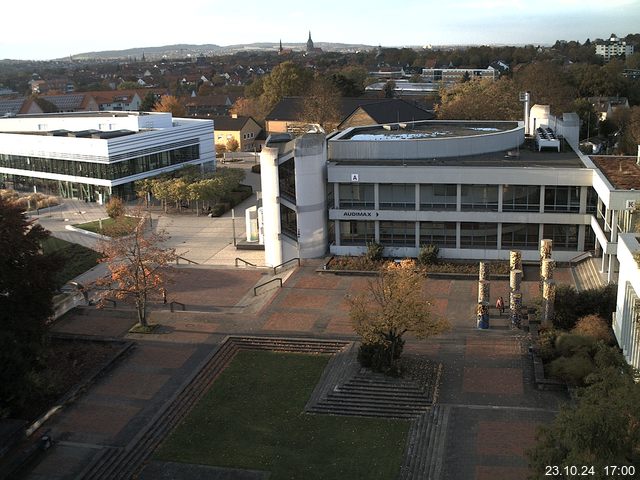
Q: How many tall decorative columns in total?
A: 3